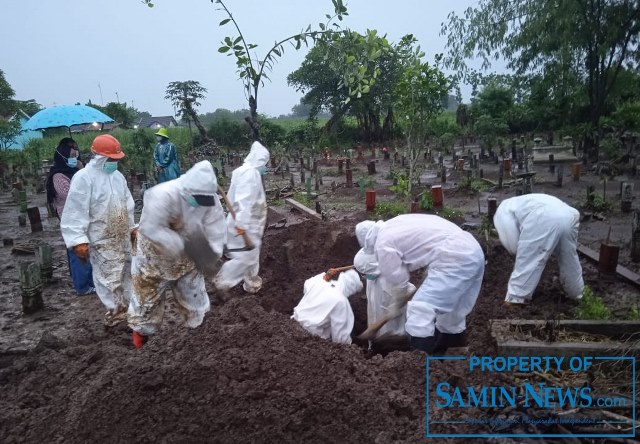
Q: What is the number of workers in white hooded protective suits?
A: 7